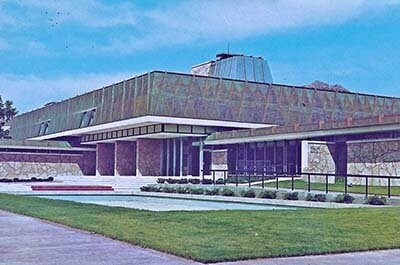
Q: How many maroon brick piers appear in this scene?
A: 3